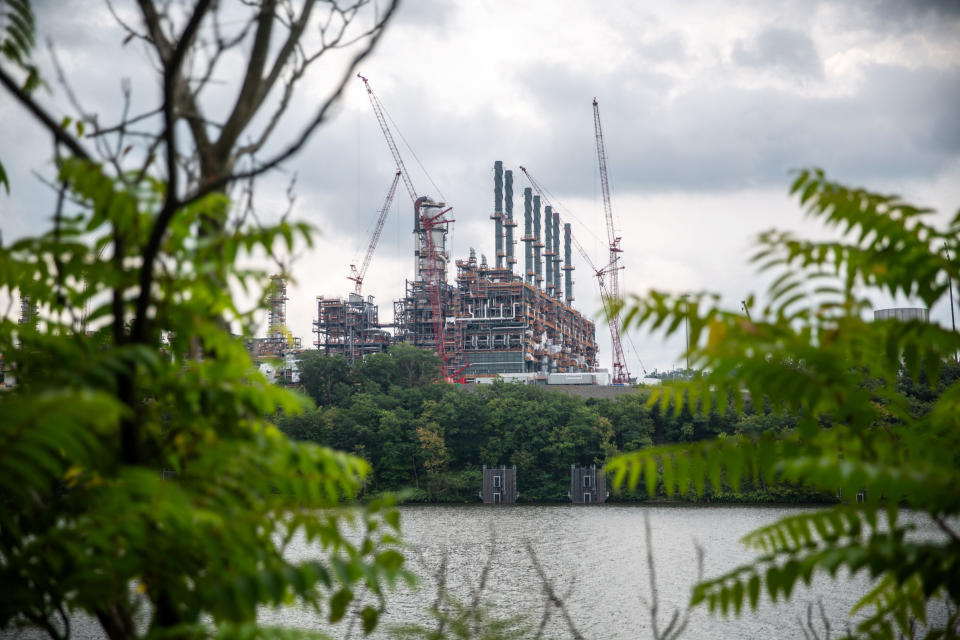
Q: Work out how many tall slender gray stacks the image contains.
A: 7